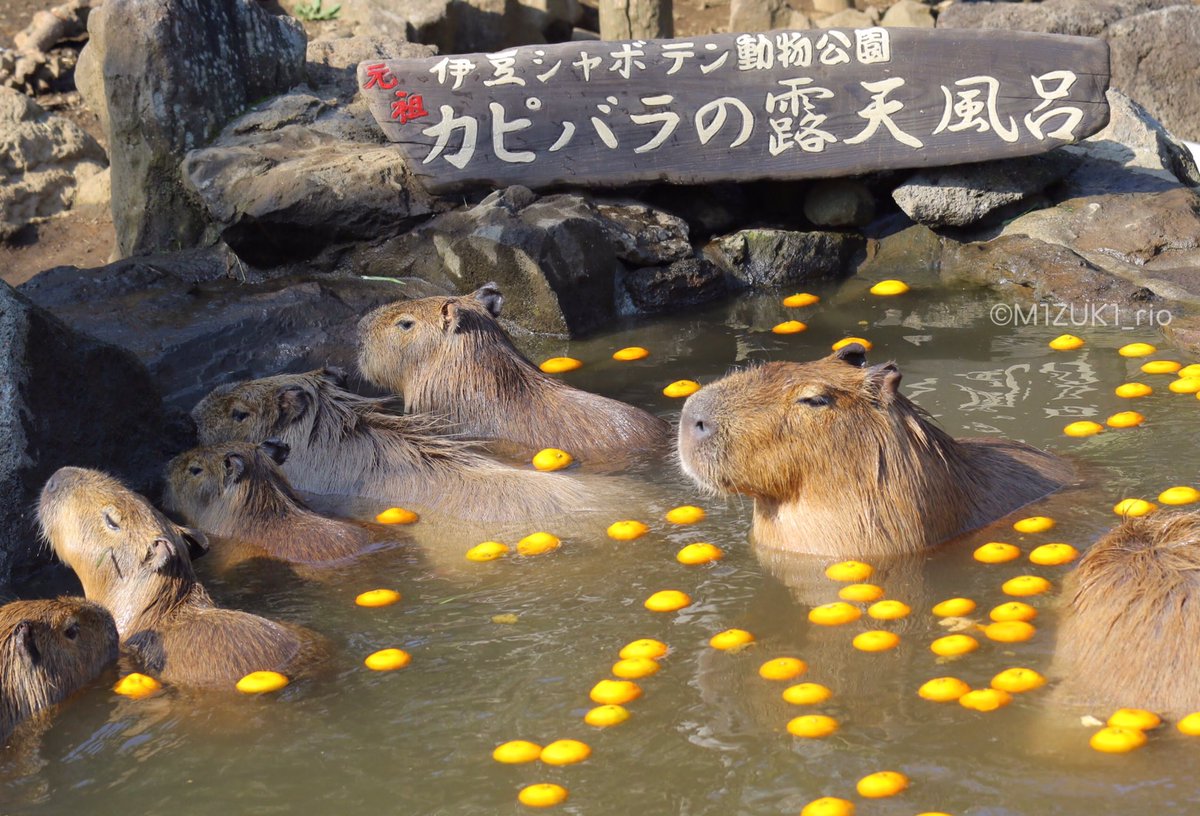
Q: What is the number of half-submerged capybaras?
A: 7